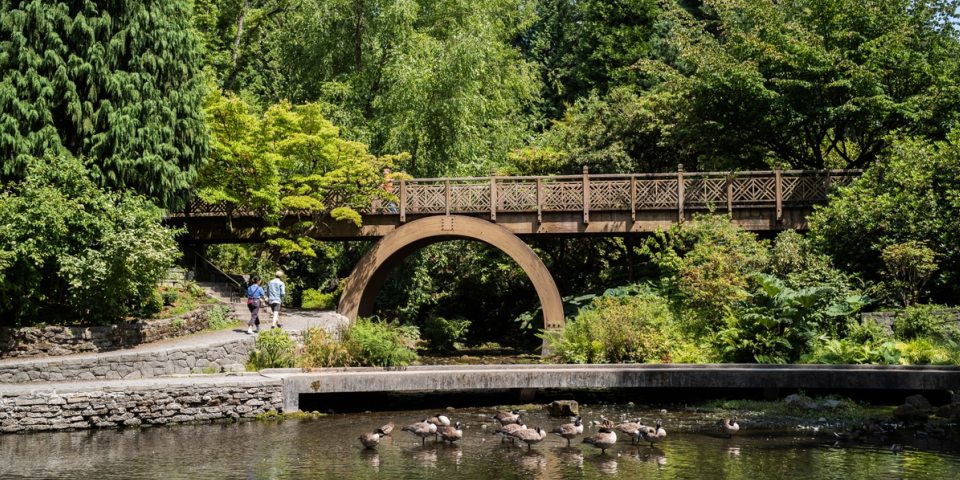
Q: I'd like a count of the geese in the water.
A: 12